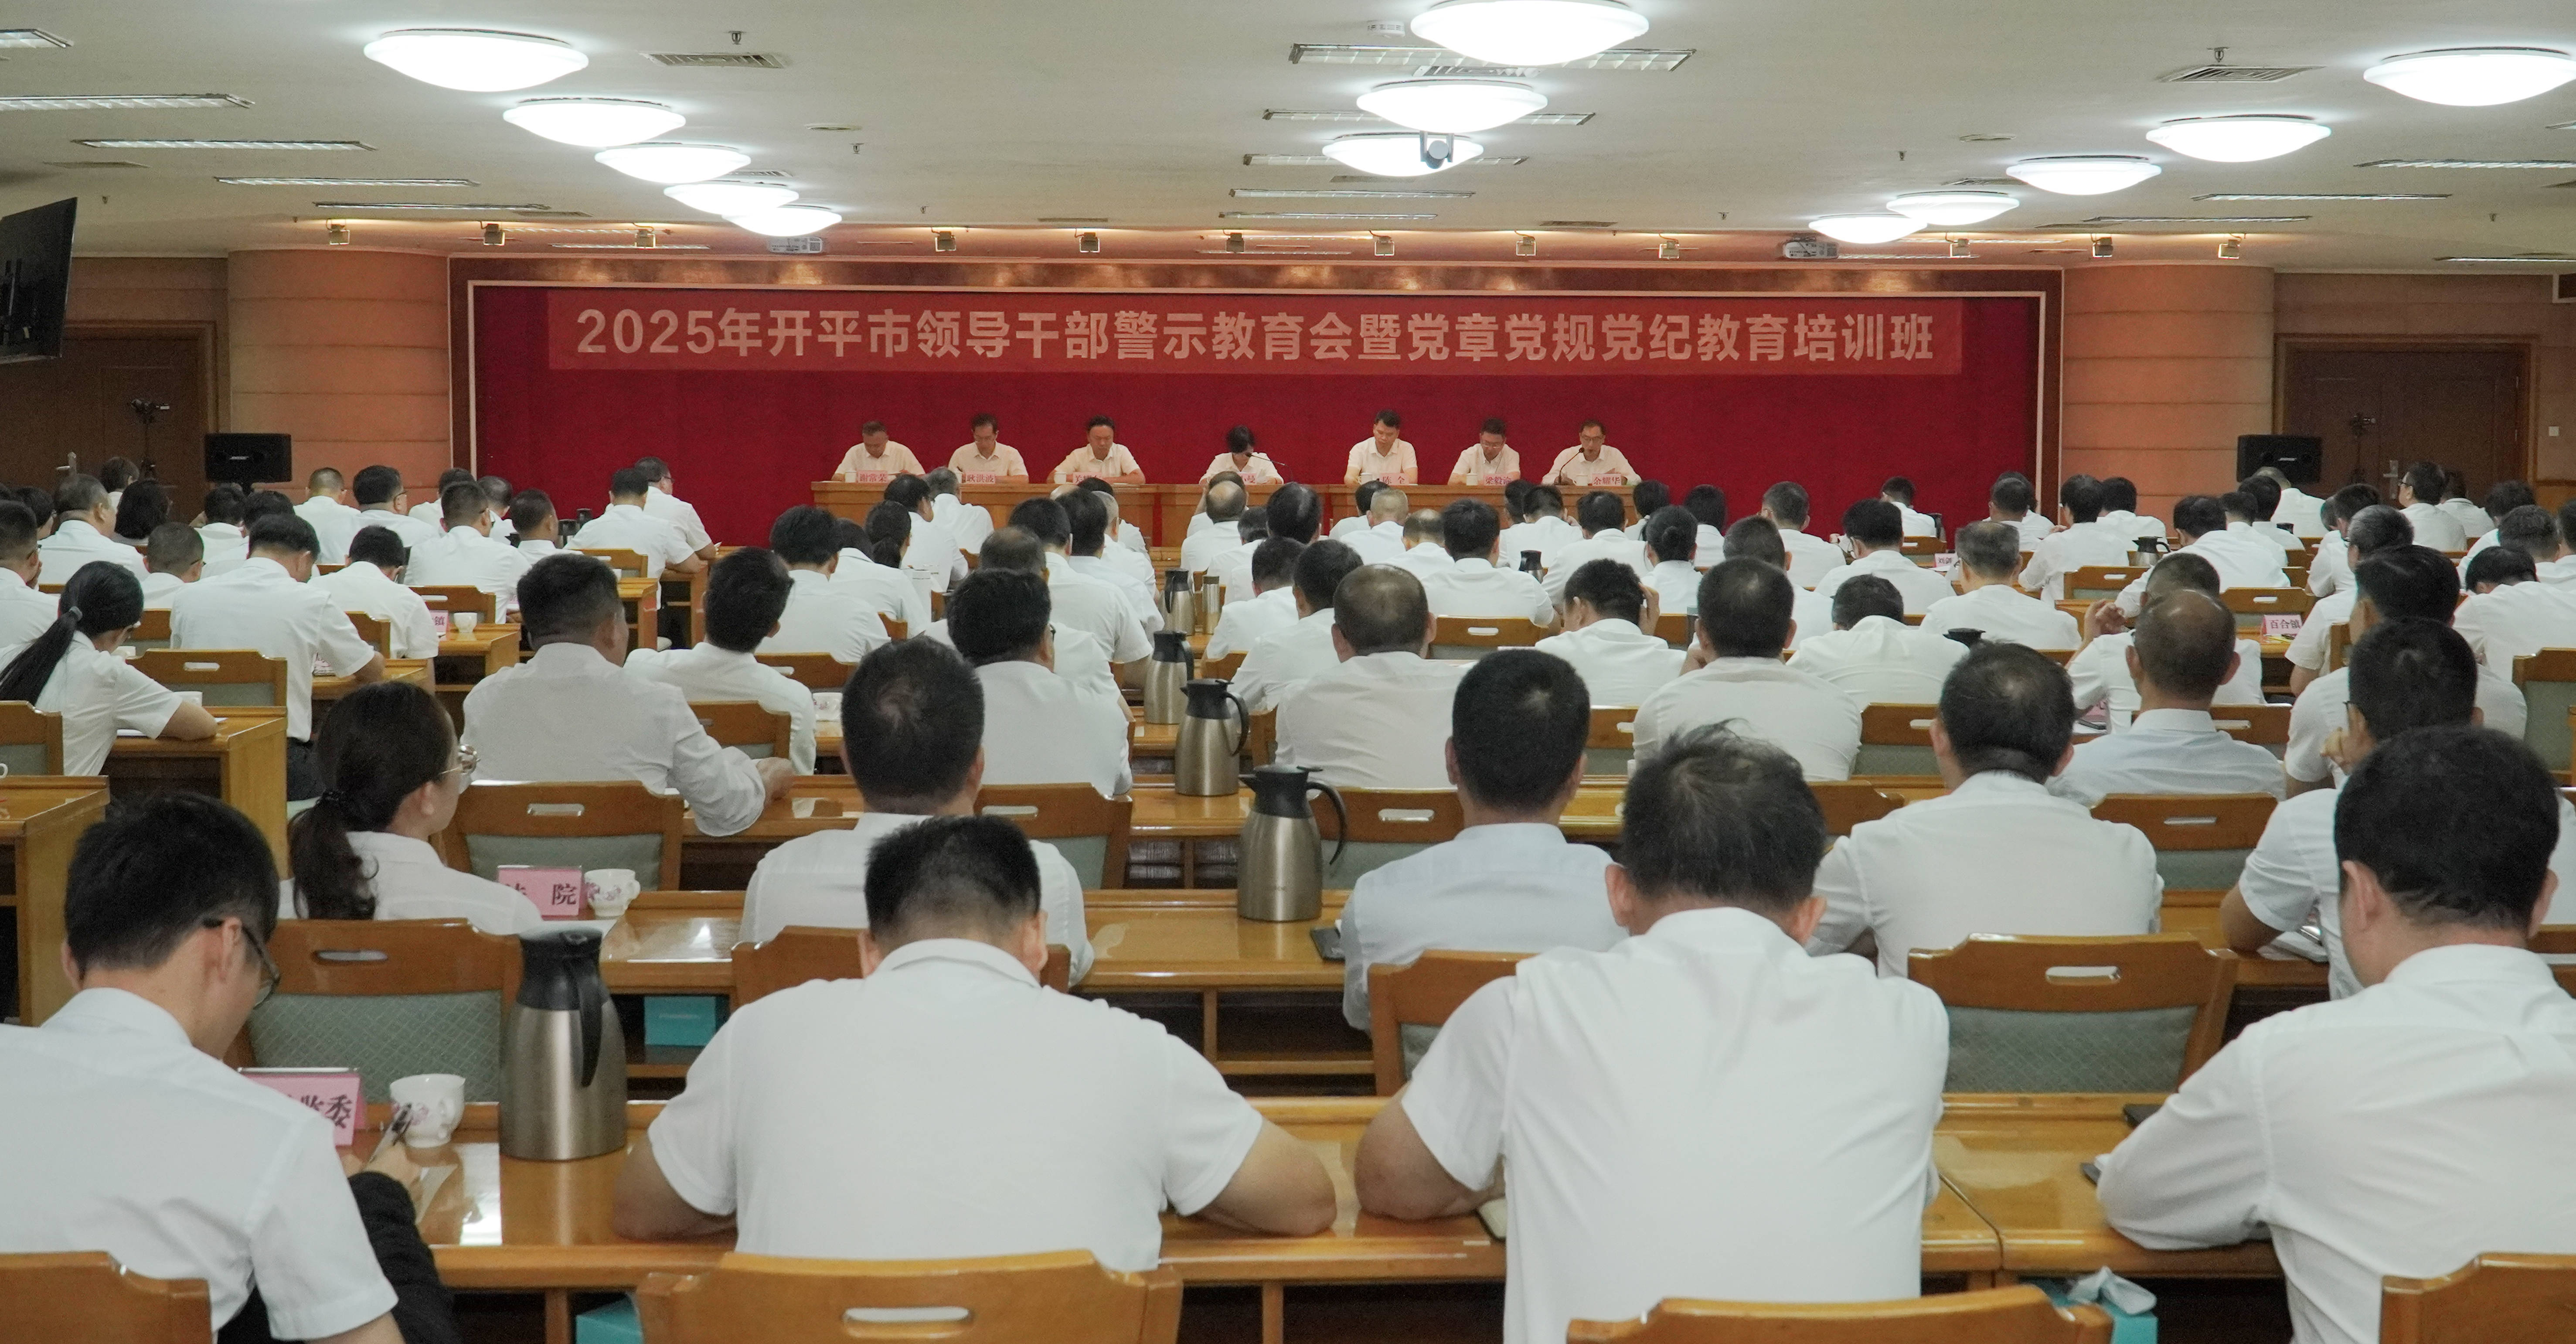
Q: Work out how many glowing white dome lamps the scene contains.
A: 13